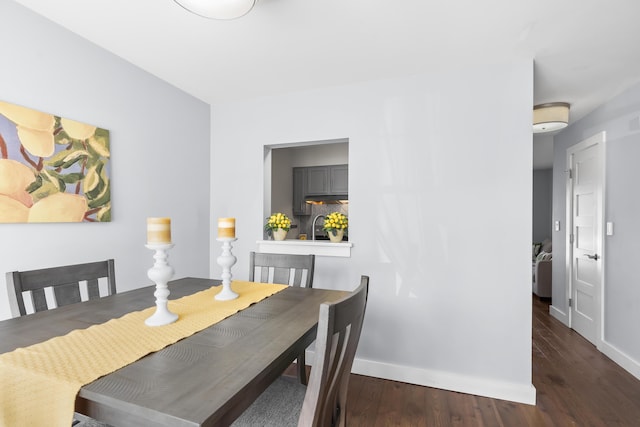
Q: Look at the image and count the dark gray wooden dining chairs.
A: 3